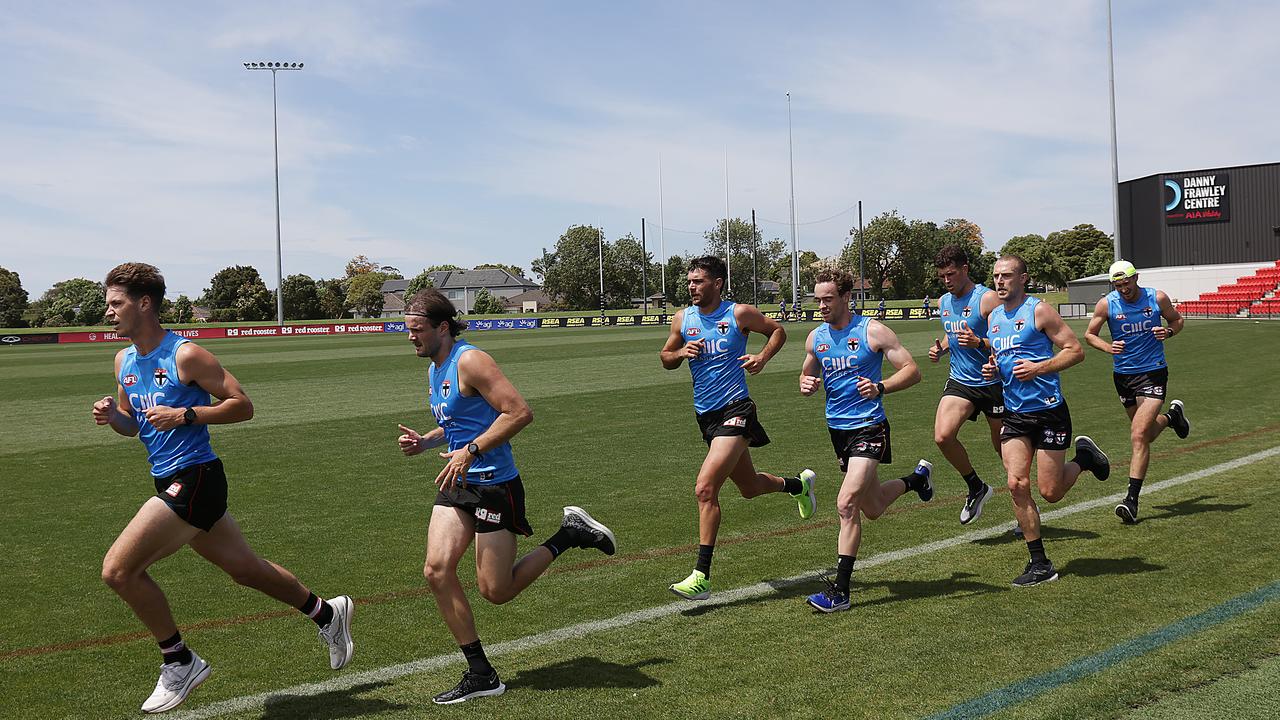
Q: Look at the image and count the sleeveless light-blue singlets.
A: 7